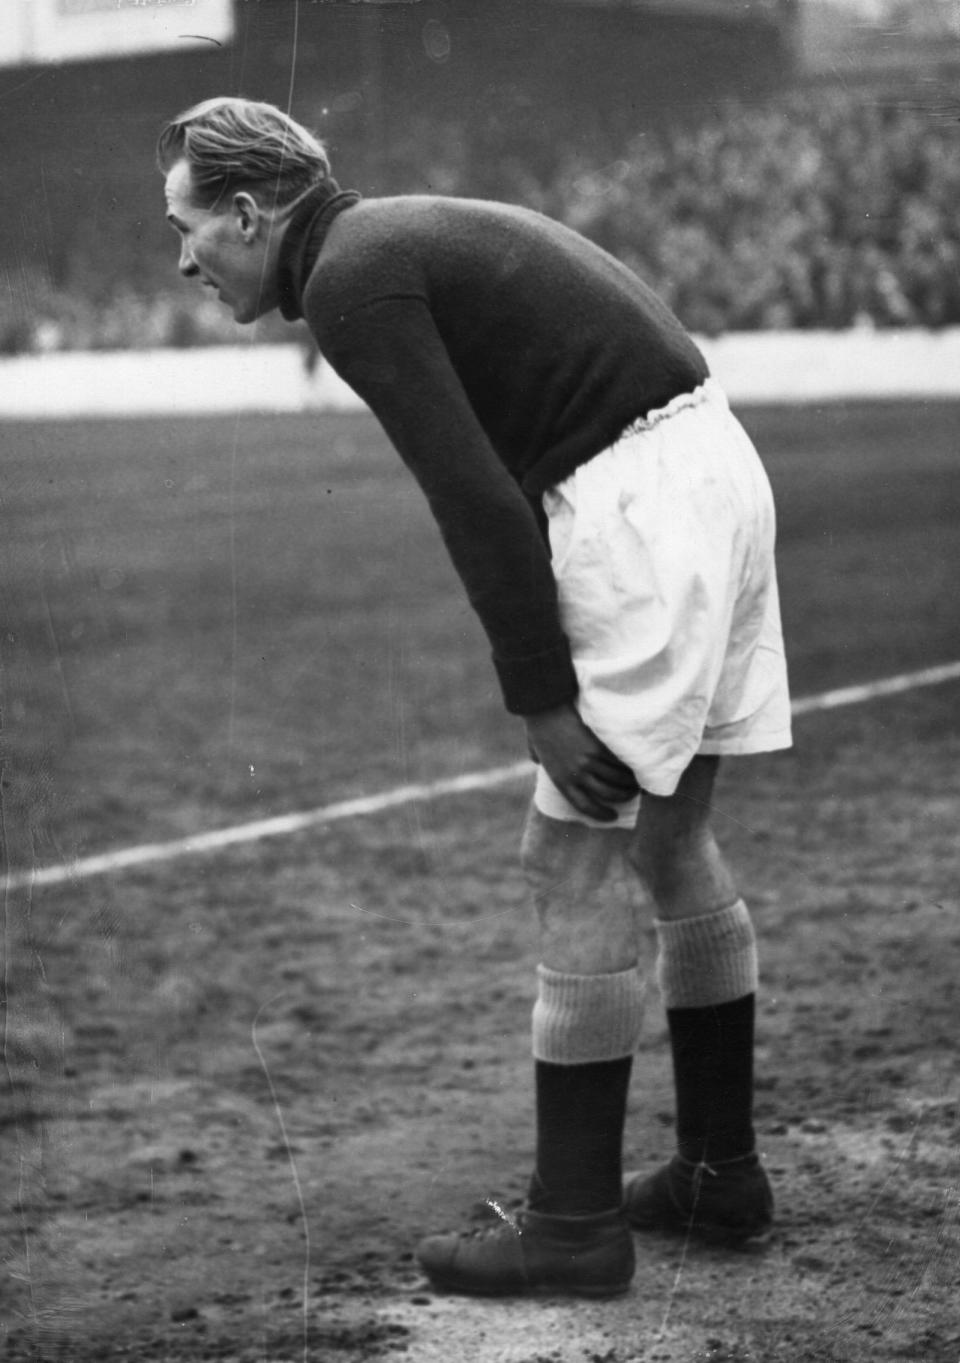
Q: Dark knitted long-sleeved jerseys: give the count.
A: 1